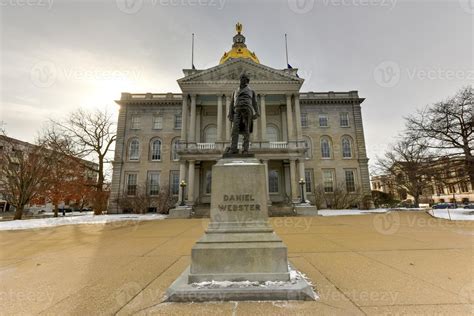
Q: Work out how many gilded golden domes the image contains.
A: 1